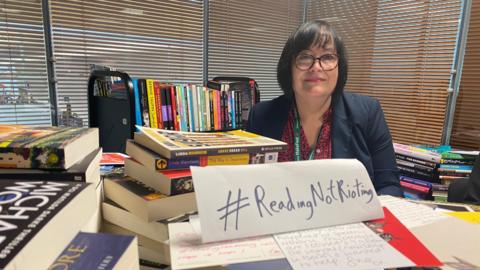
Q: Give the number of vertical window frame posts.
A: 4